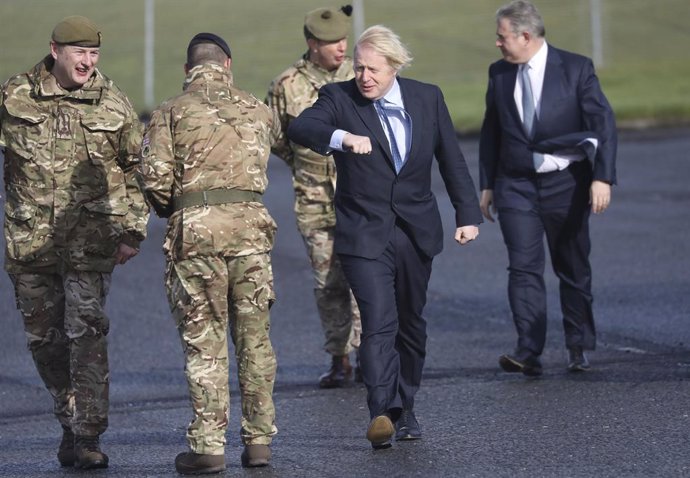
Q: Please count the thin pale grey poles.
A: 3